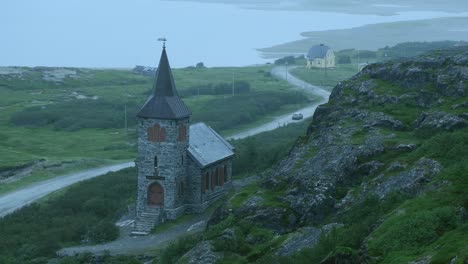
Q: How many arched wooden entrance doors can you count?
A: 1